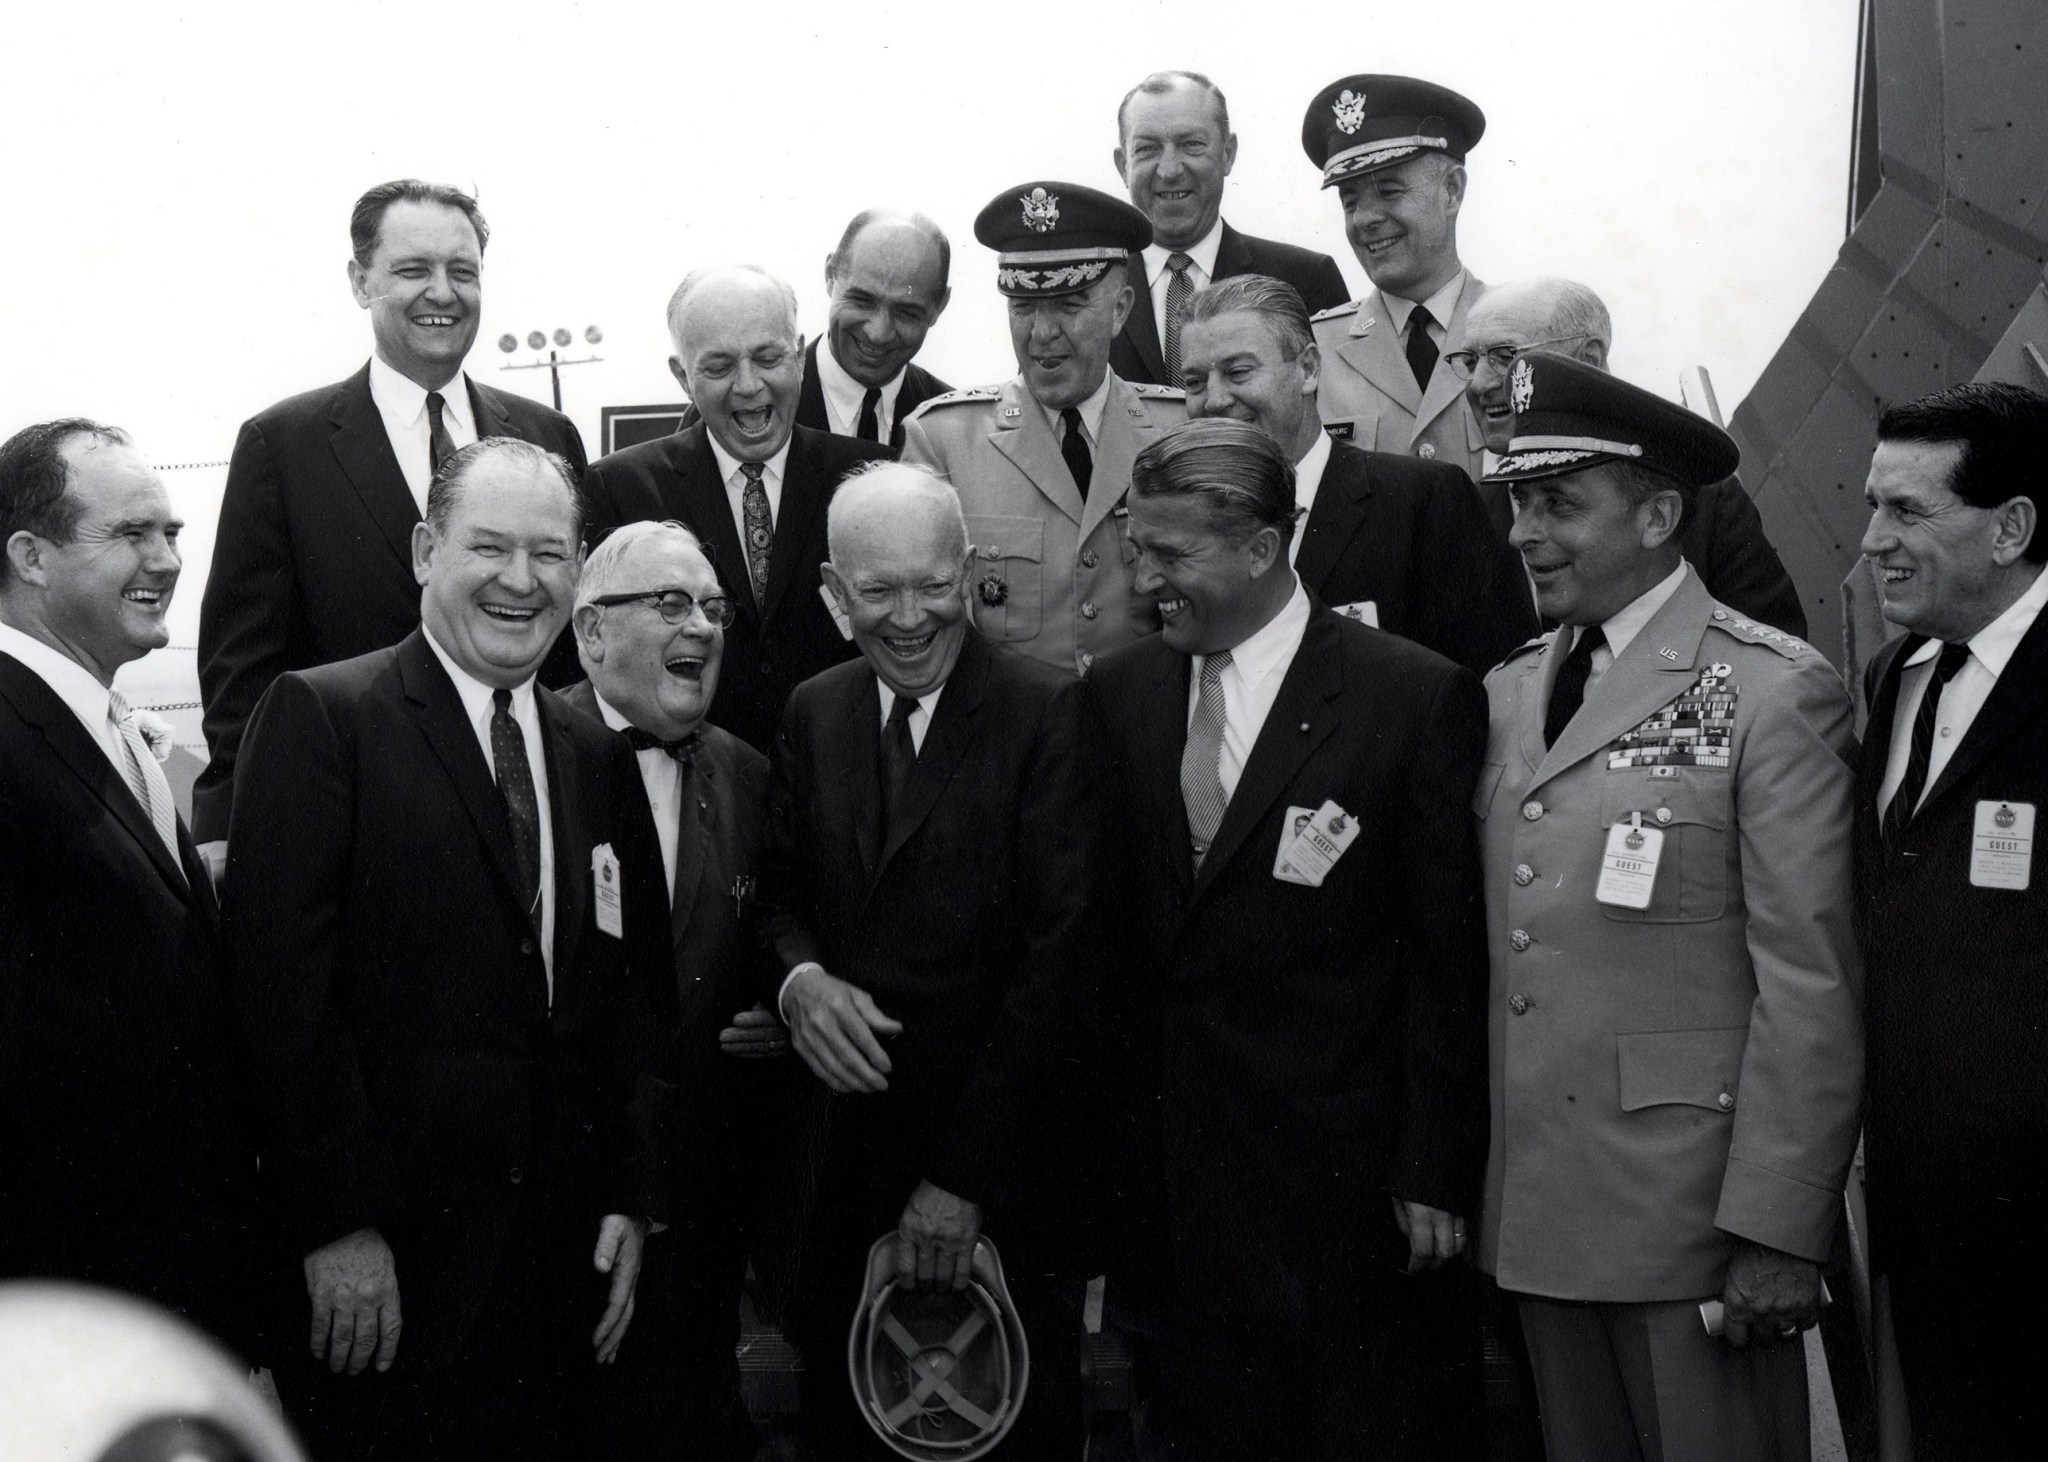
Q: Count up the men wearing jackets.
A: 15